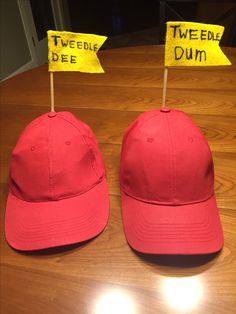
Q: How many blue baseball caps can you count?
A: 0